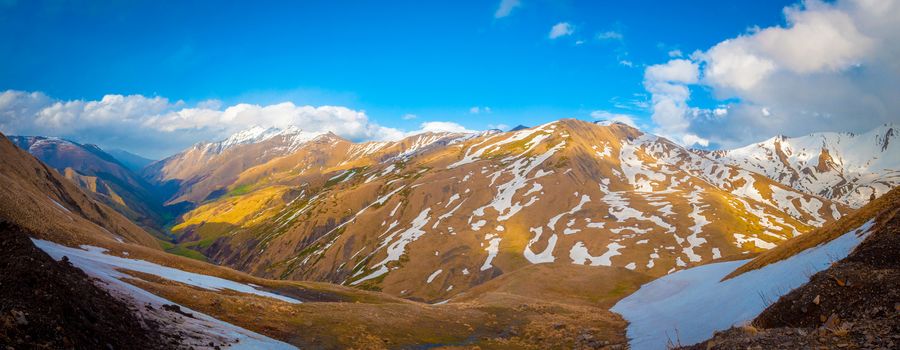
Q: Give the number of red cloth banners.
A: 0